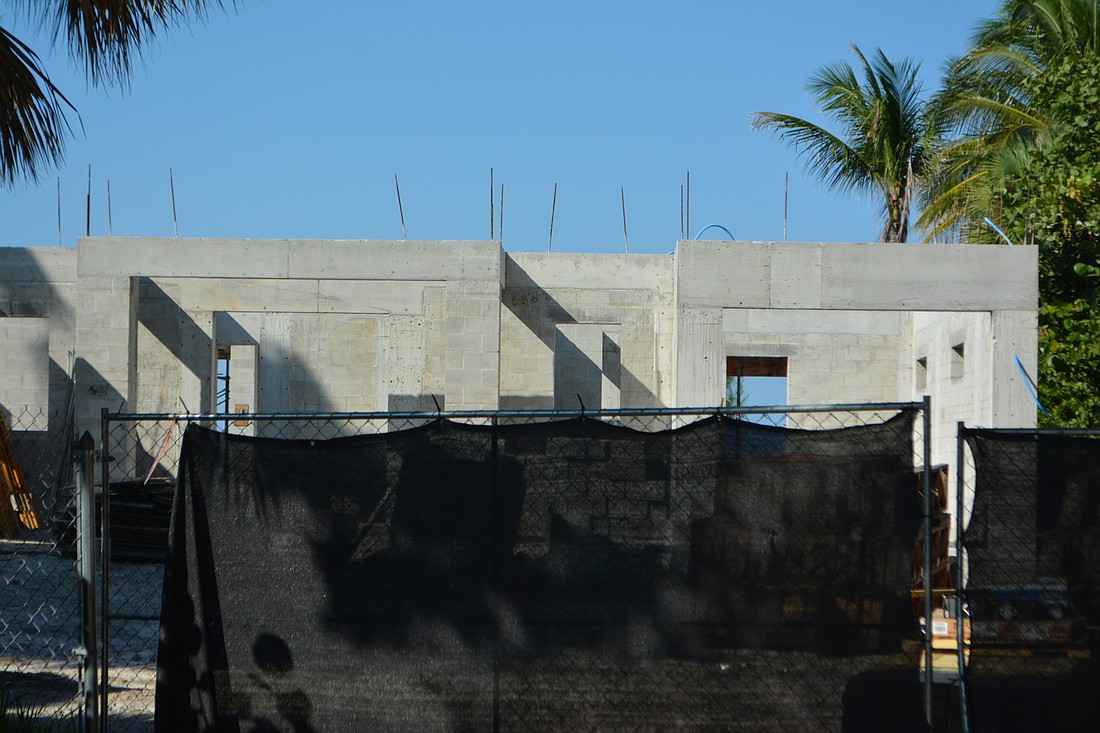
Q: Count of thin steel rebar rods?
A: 12